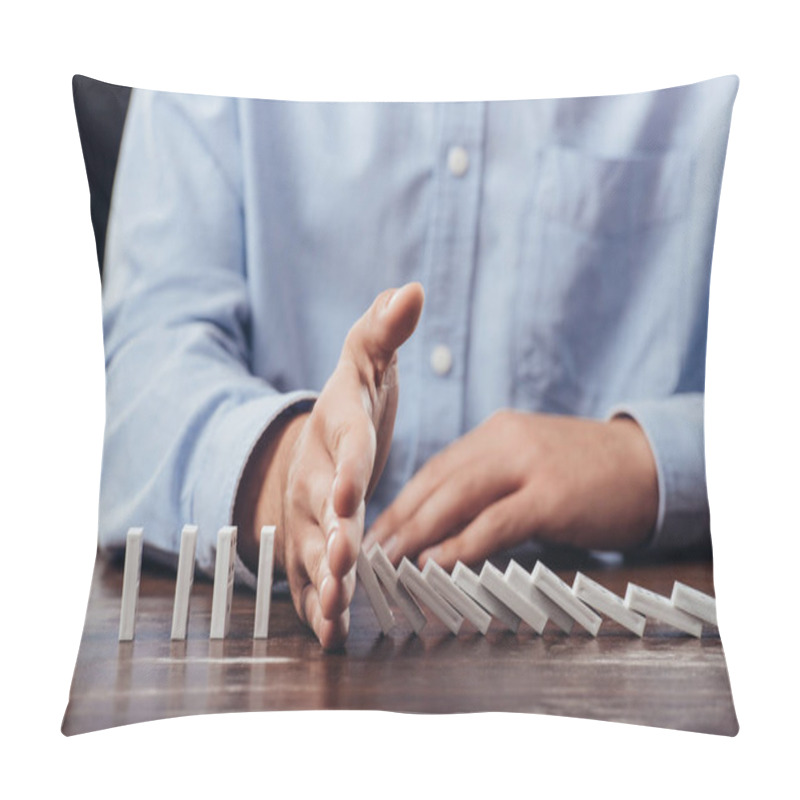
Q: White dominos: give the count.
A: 15